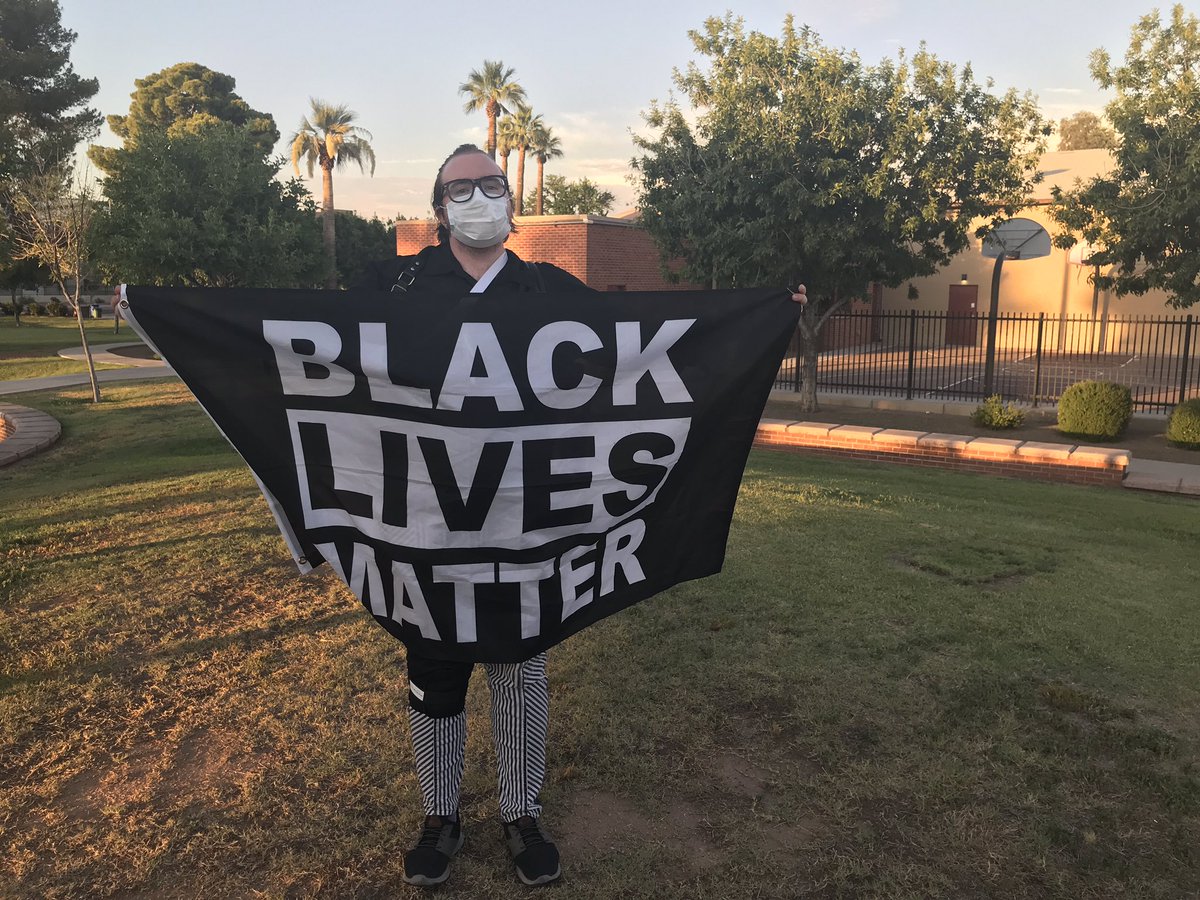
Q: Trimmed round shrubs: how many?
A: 2